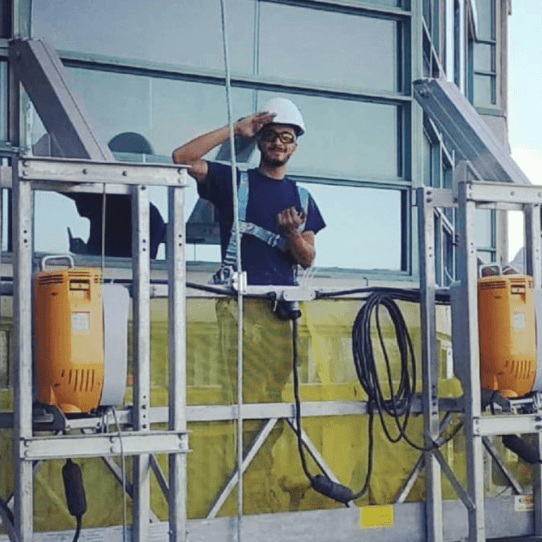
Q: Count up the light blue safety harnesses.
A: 1